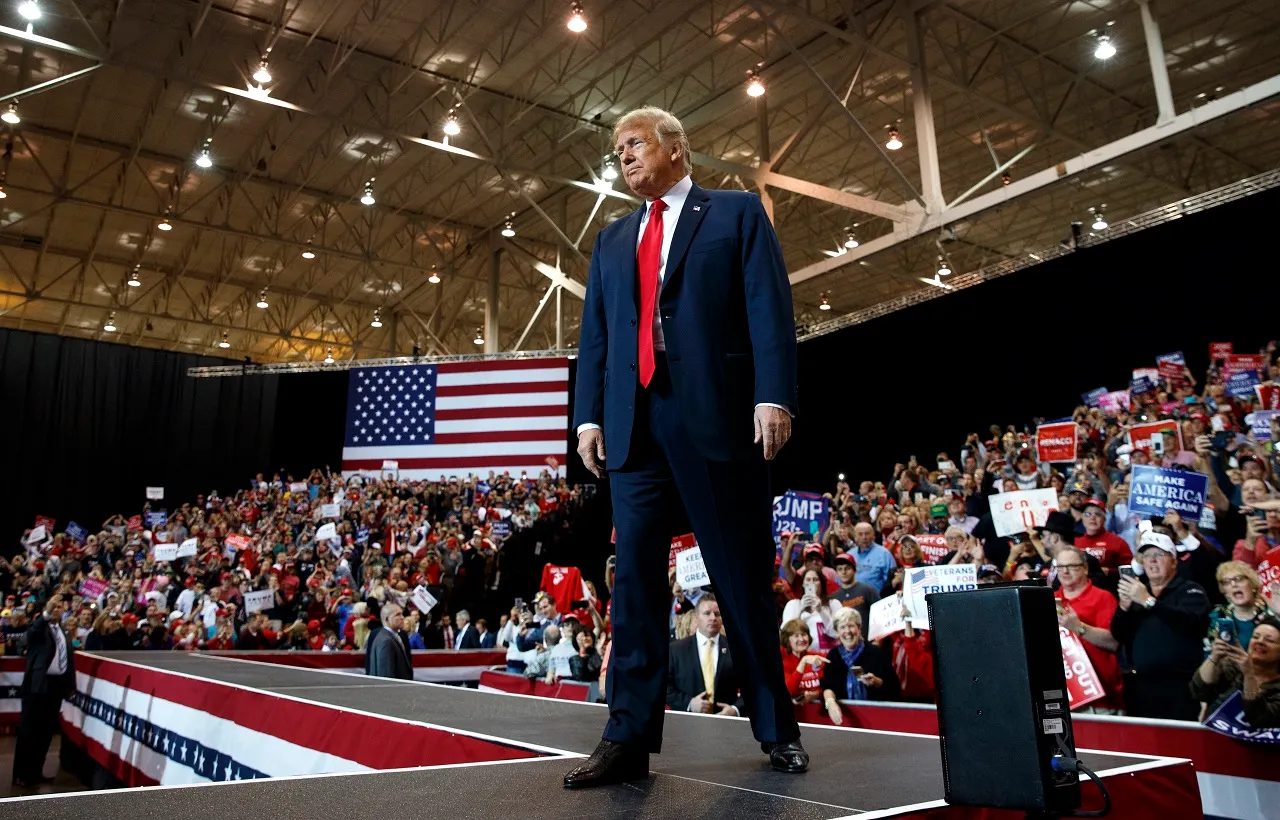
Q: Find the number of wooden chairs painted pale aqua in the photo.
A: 0